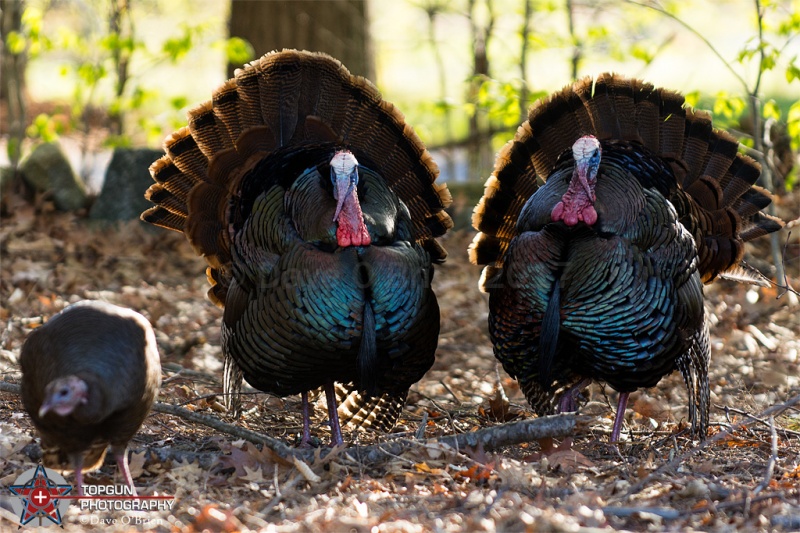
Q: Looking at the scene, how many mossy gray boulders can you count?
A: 2